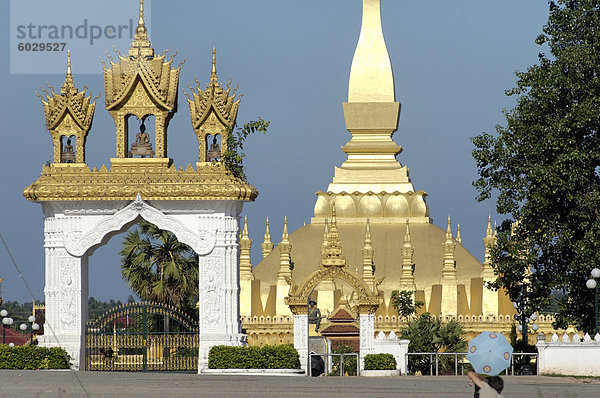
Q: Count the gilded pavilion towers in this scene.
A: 3